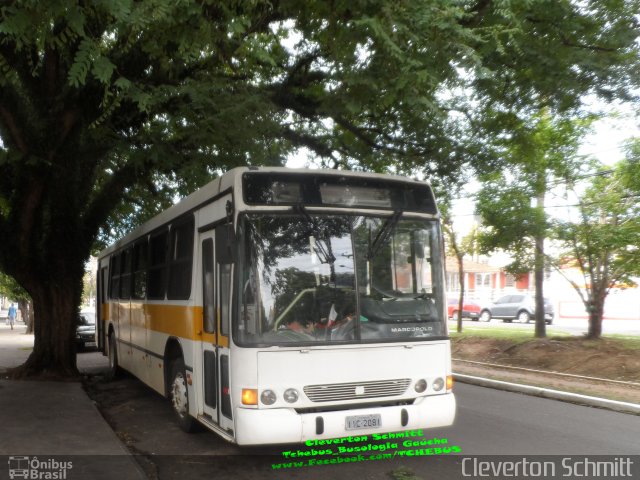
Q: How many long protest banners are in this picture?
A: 0